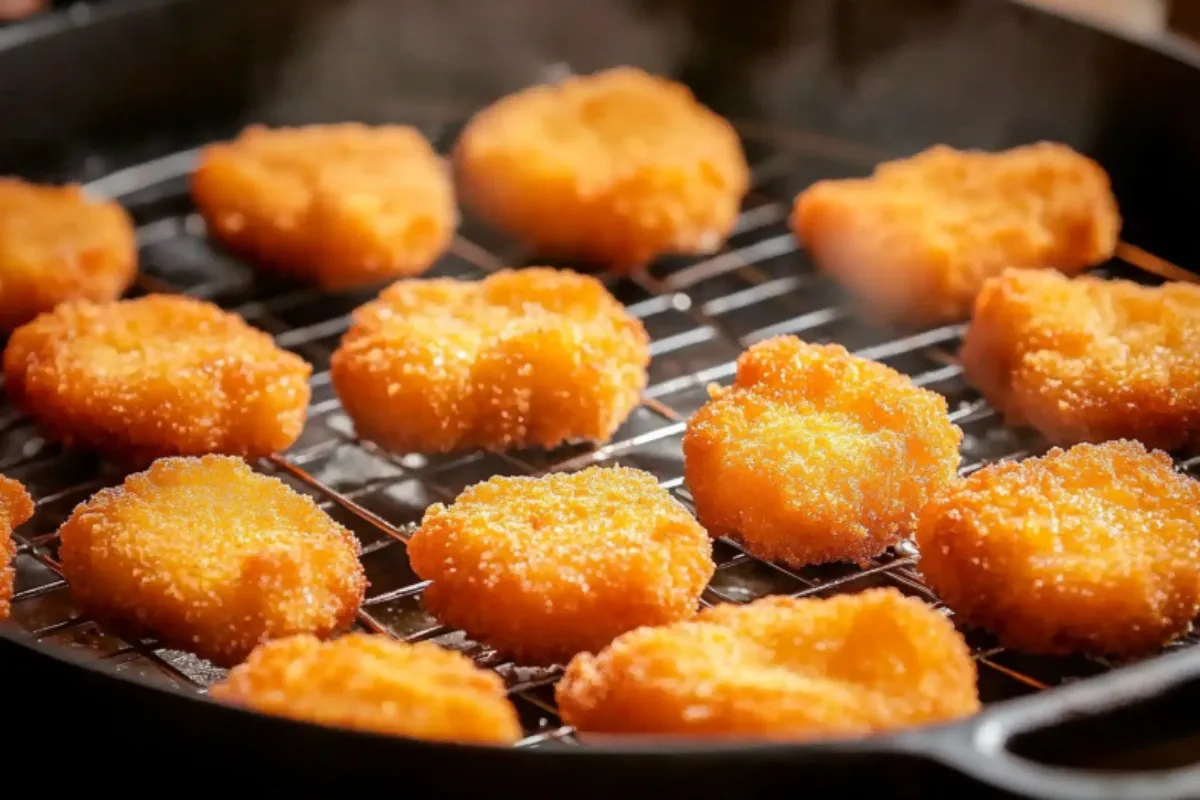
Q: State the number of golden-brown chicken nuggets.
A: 14